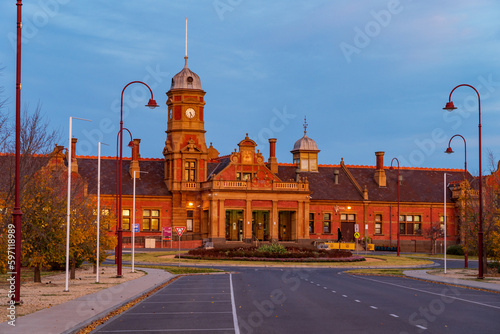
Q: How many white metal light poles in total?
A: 4